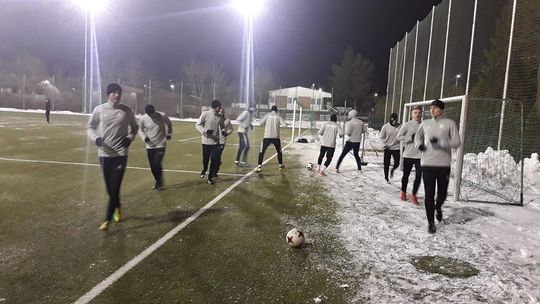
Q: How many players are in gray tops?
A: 11